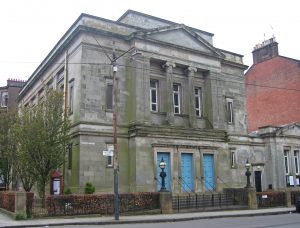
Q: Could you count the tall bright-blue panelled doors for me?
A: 3